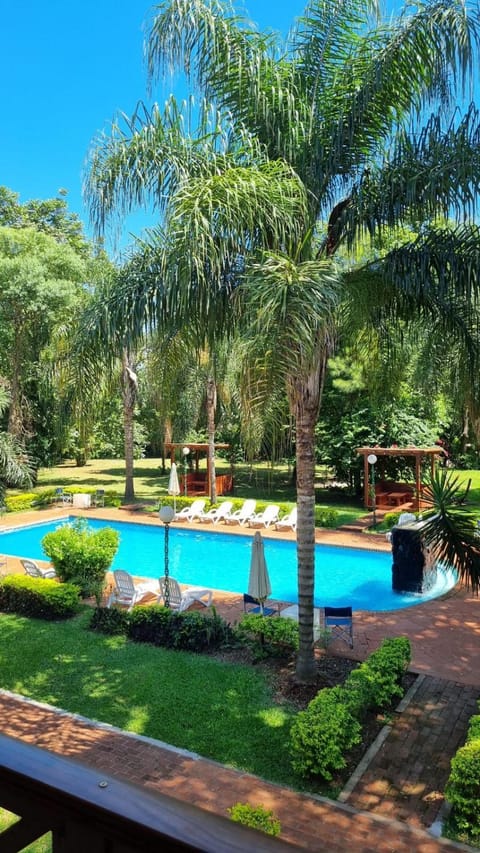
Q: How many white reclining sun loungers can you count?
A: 8